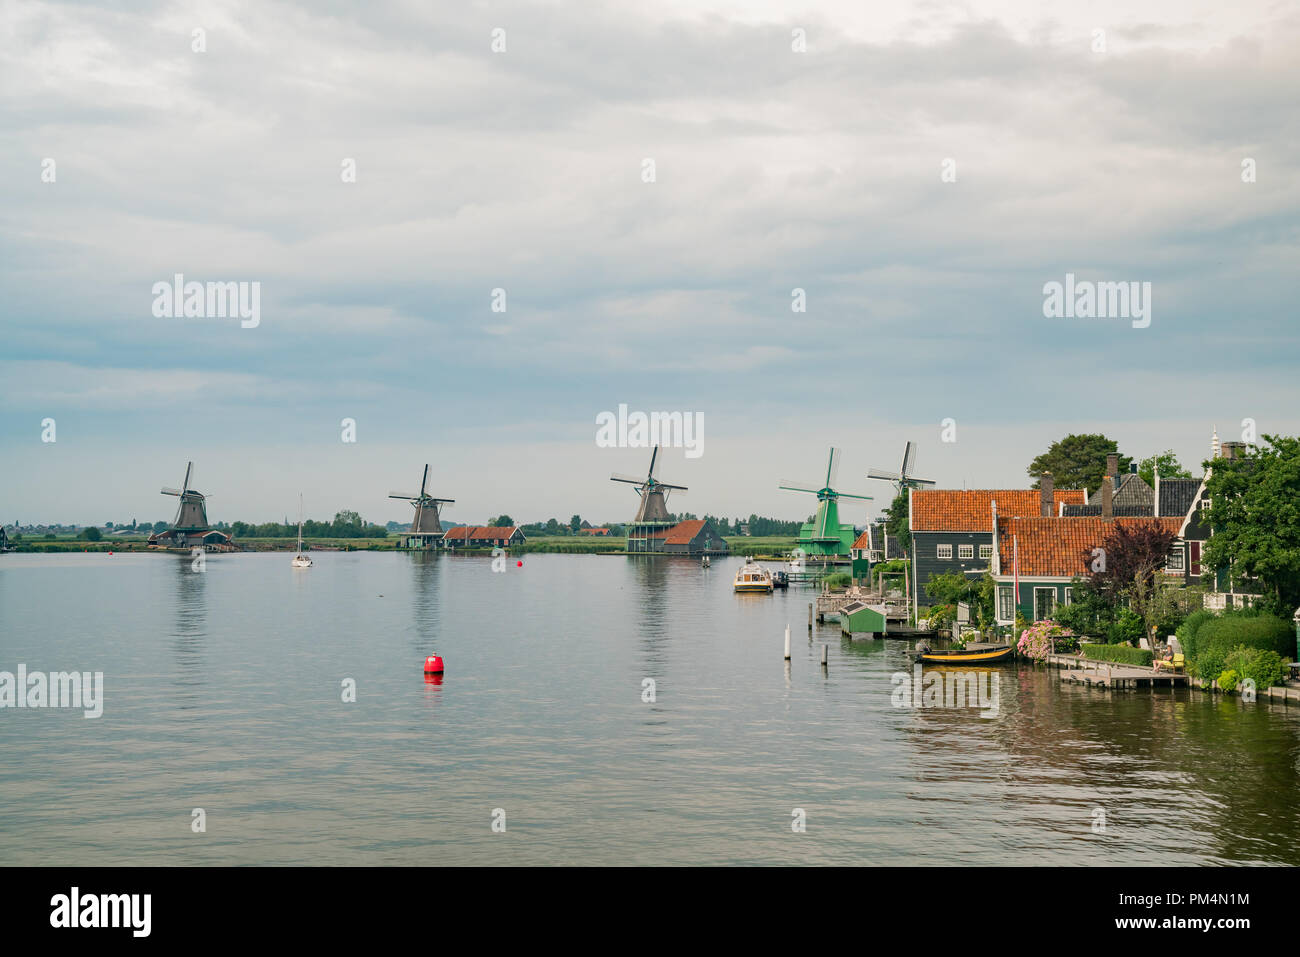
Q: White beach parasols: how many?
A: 0